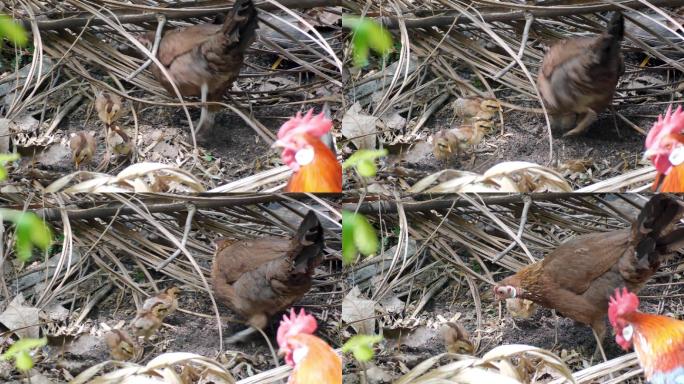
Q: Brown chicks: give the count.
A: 11